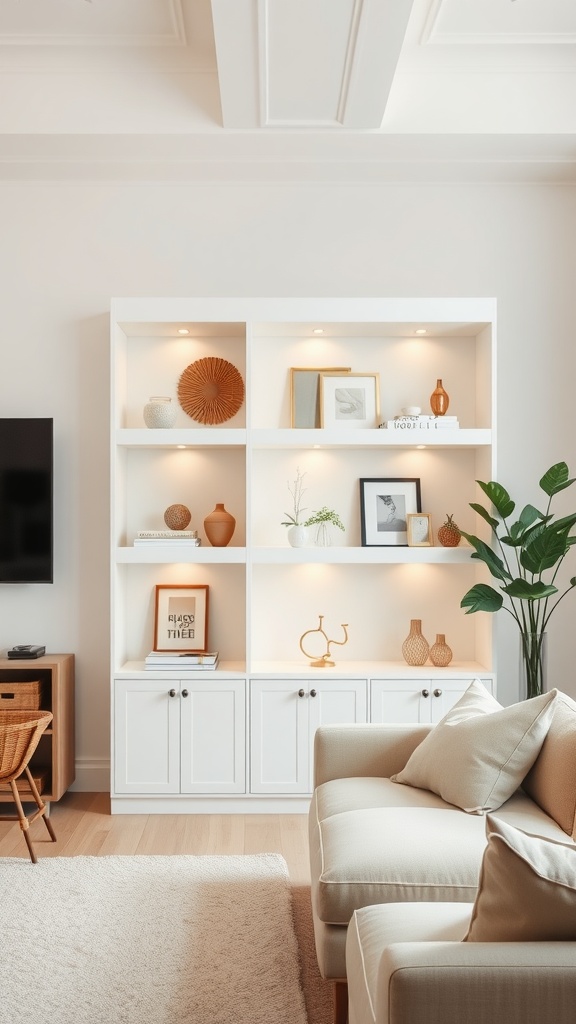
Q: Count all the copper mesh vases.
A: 2